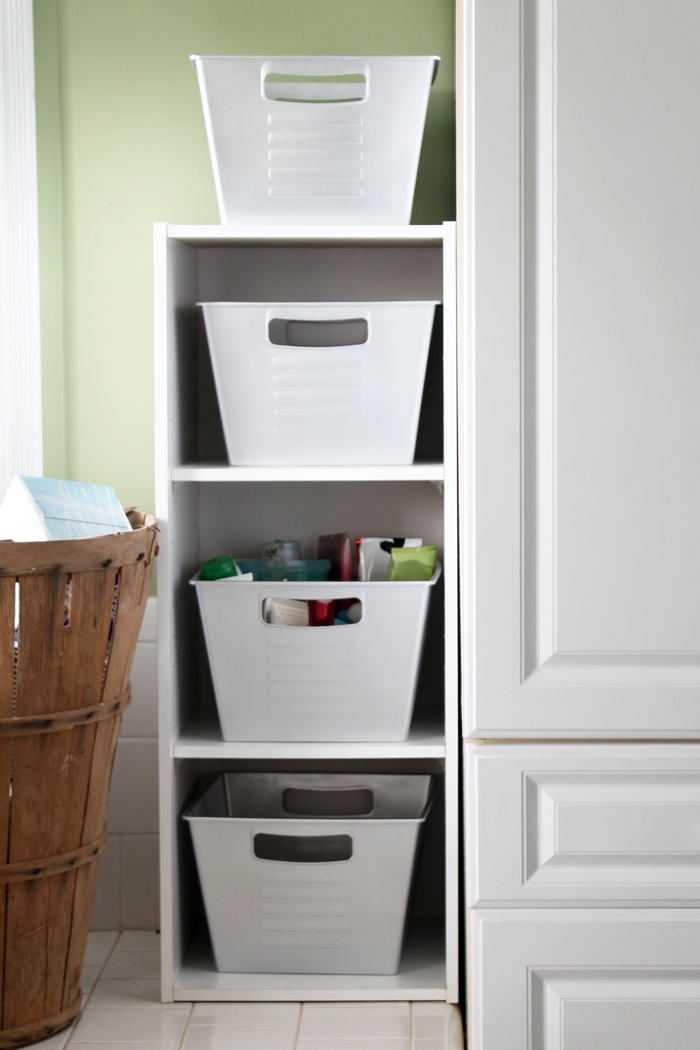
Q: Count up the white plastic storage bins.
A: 4